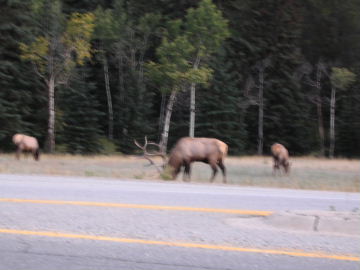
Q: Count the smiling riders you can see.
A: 0